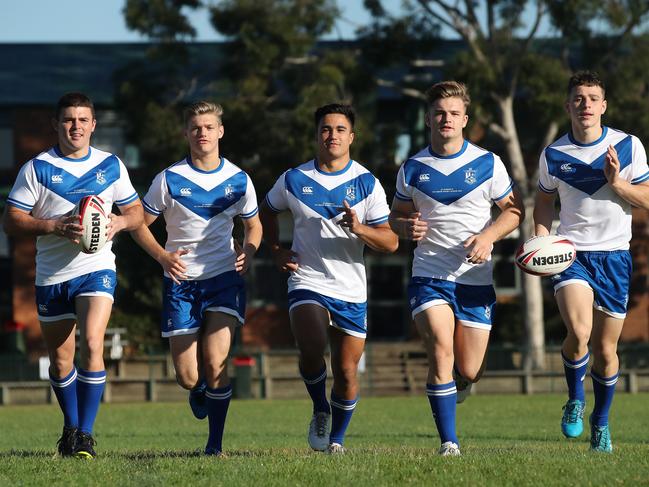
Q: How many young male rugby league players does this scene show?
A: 5